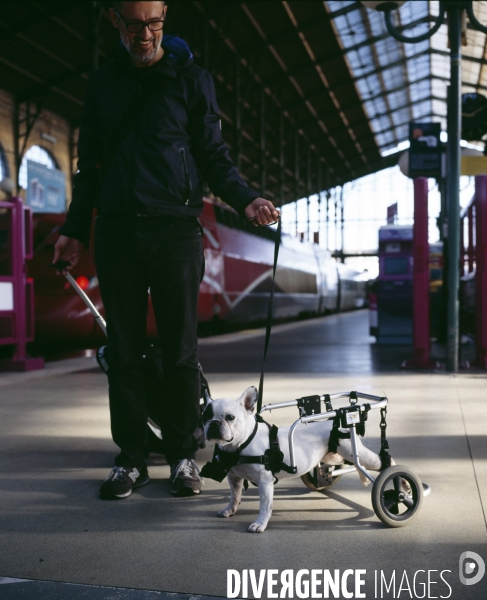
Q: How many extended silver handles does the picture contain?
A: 1